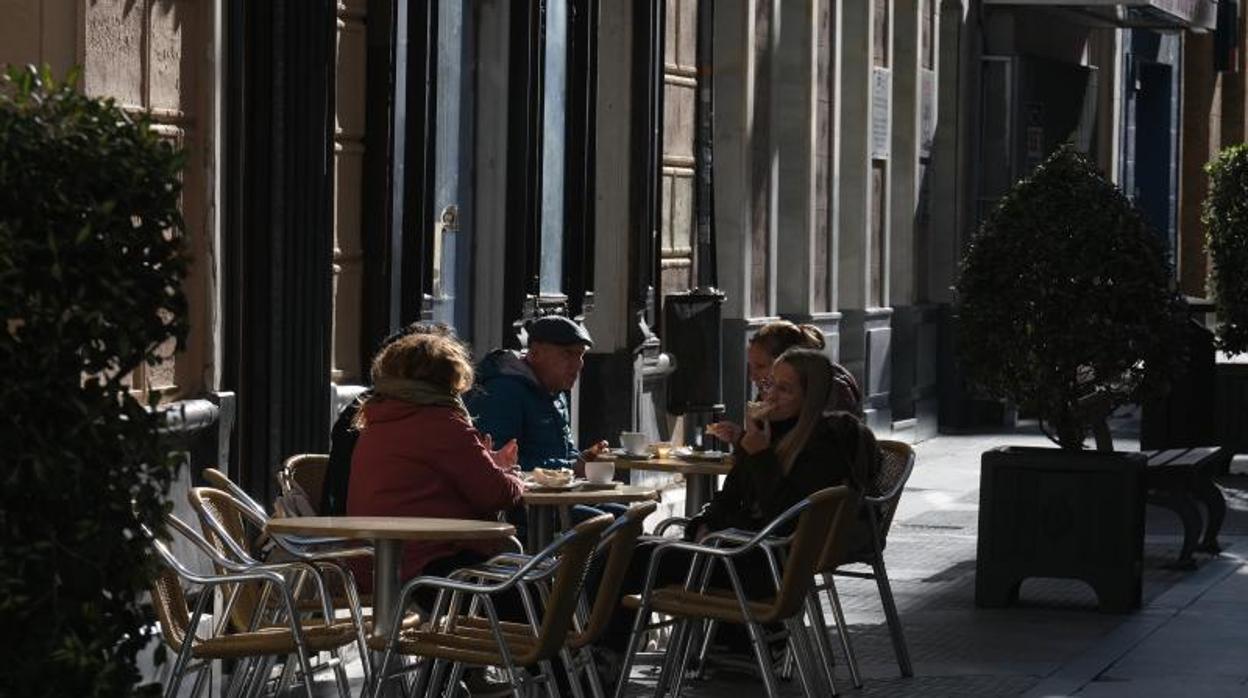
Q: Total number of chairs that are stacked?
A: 0